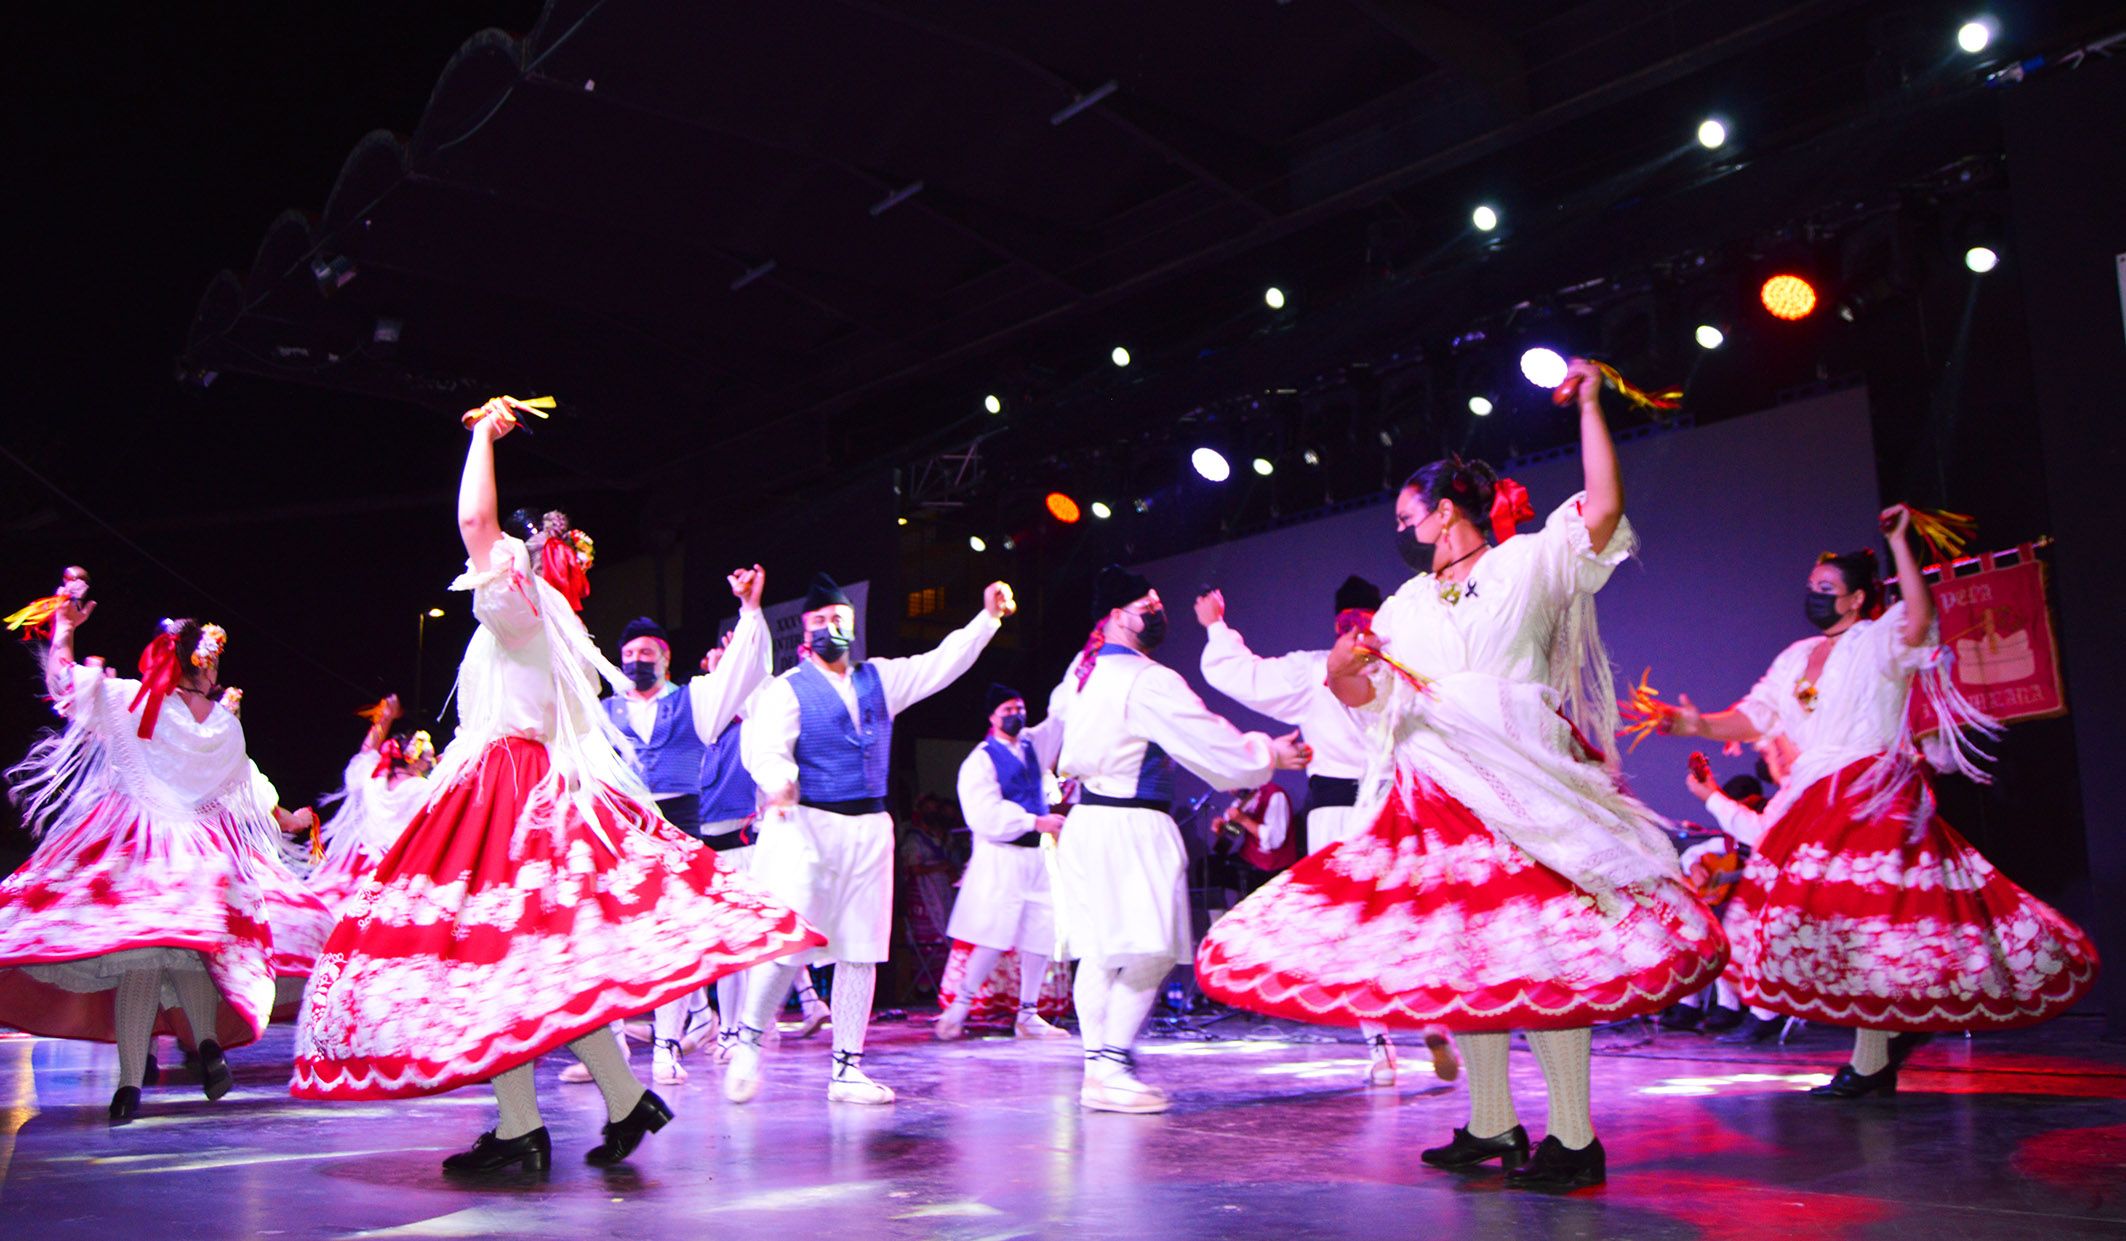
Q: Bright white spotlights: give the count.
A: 14